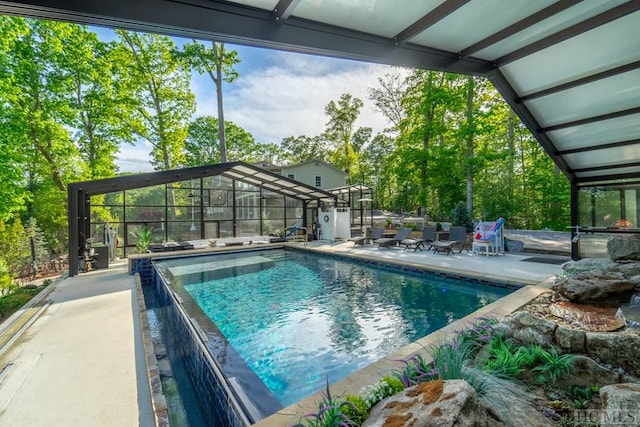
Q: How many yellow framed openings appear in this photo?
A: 0